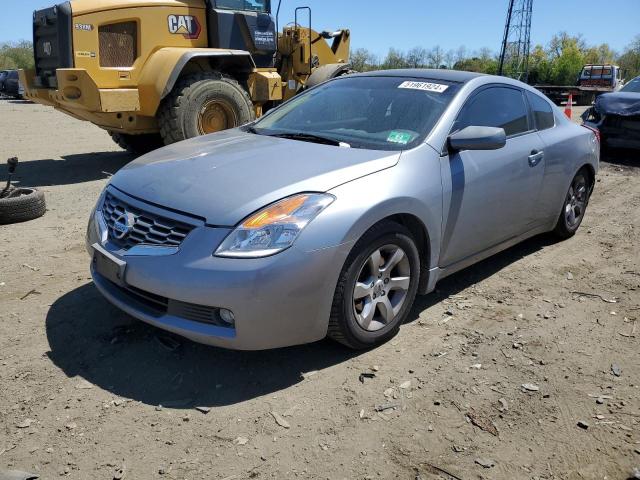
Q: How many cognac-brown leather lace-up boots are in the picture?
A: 0